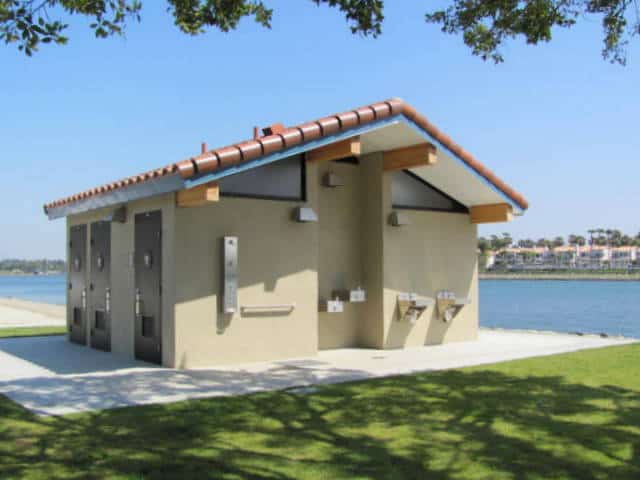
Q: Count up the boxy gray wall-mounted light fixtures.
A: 4